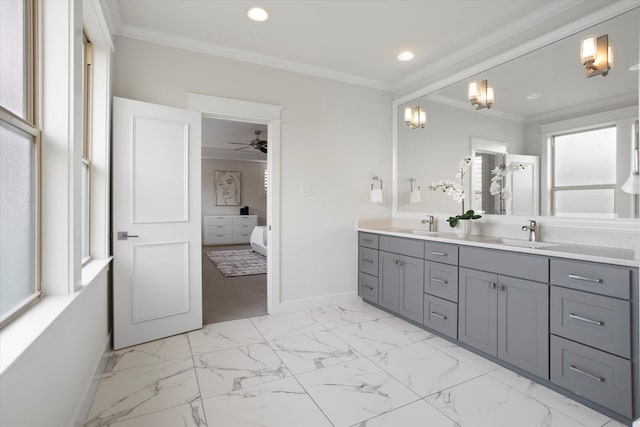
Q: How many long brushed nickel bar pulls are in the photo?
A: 9